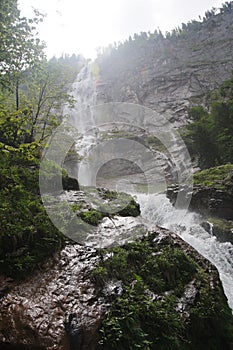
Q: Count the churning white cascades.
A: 2